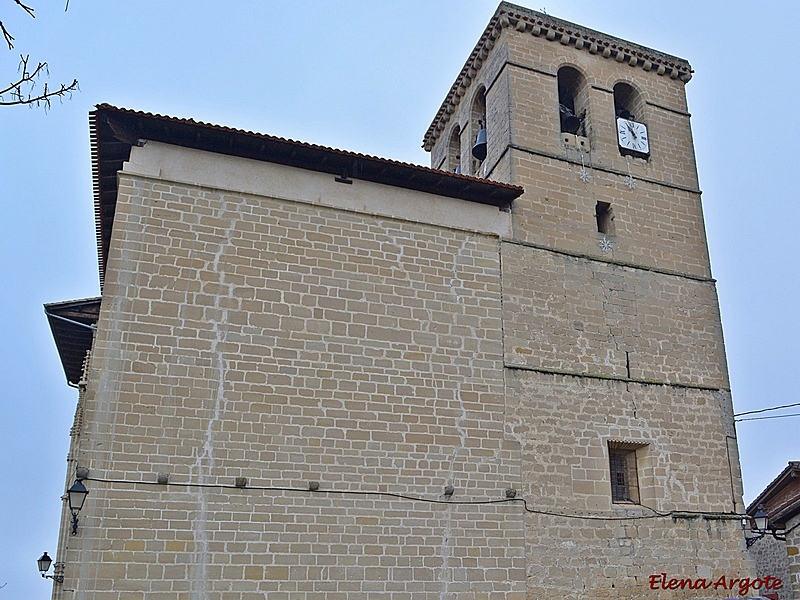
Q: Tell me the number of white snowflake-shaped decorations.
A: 3